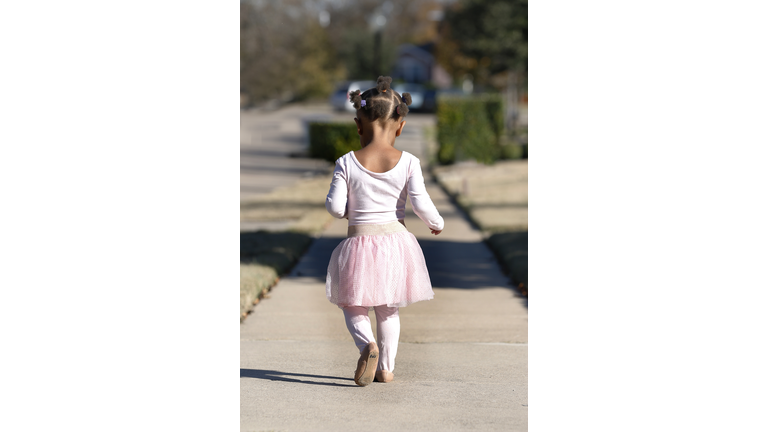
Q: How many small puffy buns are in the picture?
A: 5